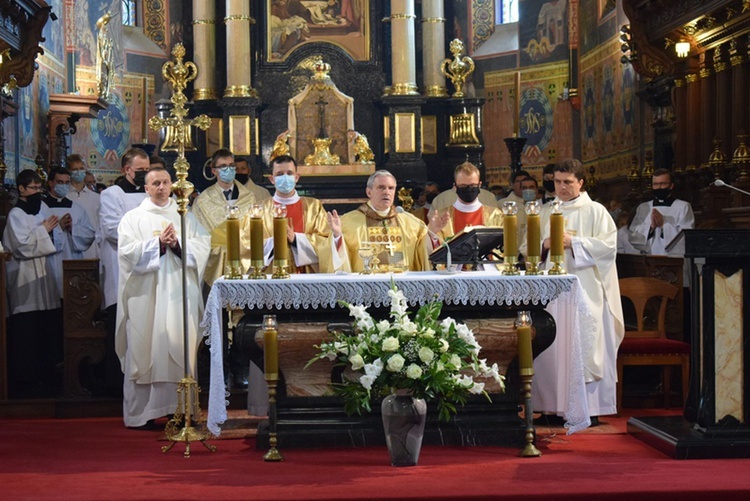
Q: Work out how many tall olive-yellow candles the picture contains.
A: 8